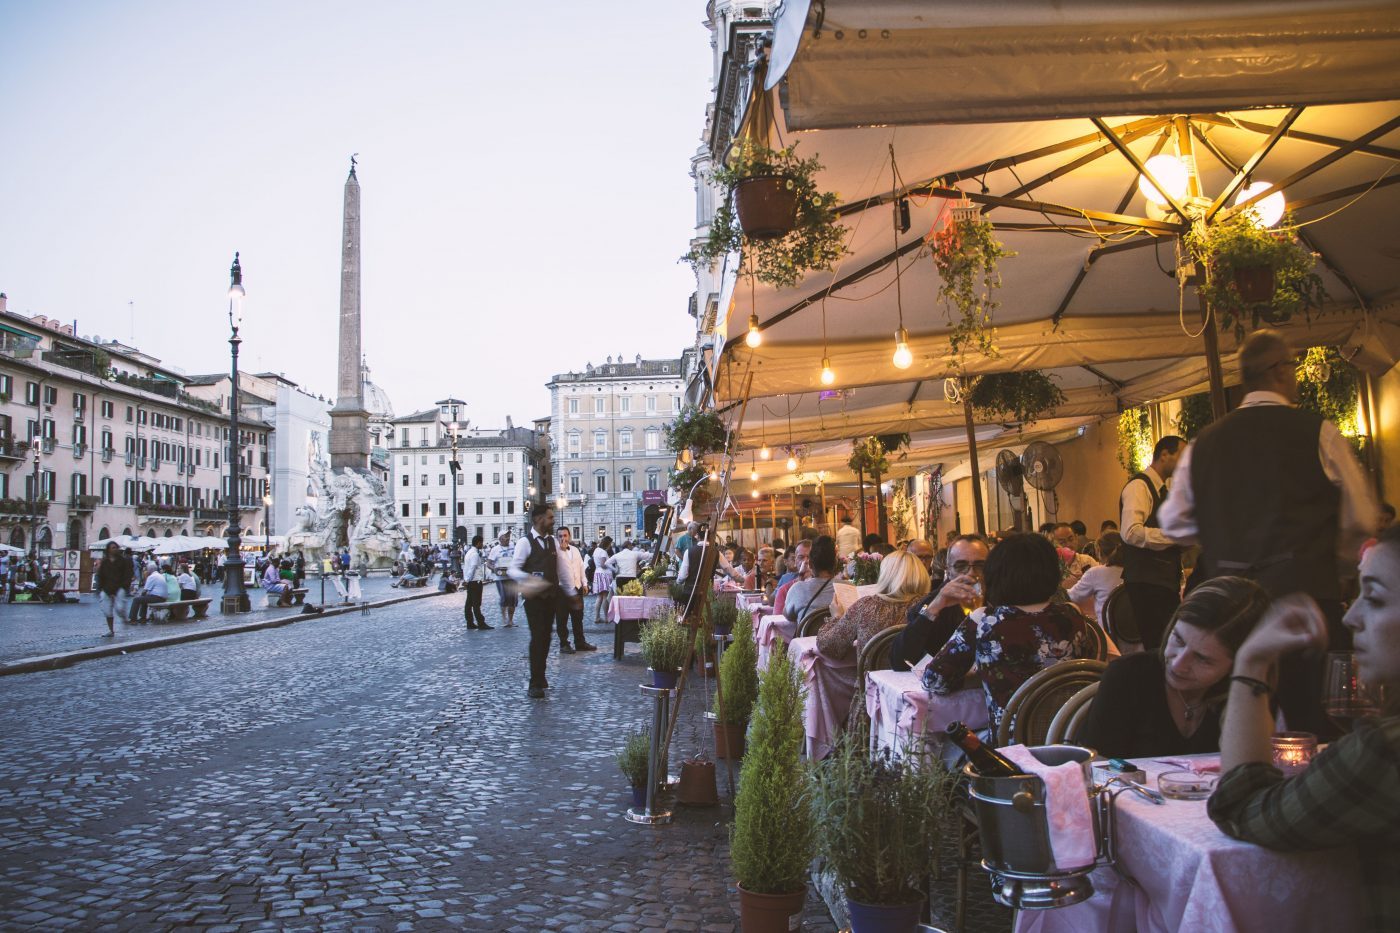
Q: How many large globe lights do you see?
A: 2